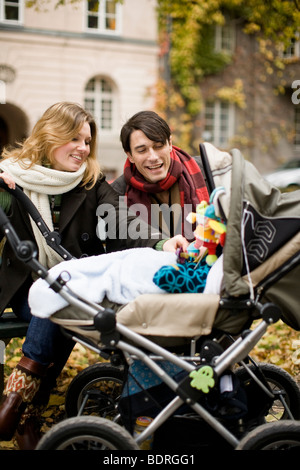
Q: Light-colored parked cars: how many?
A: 1